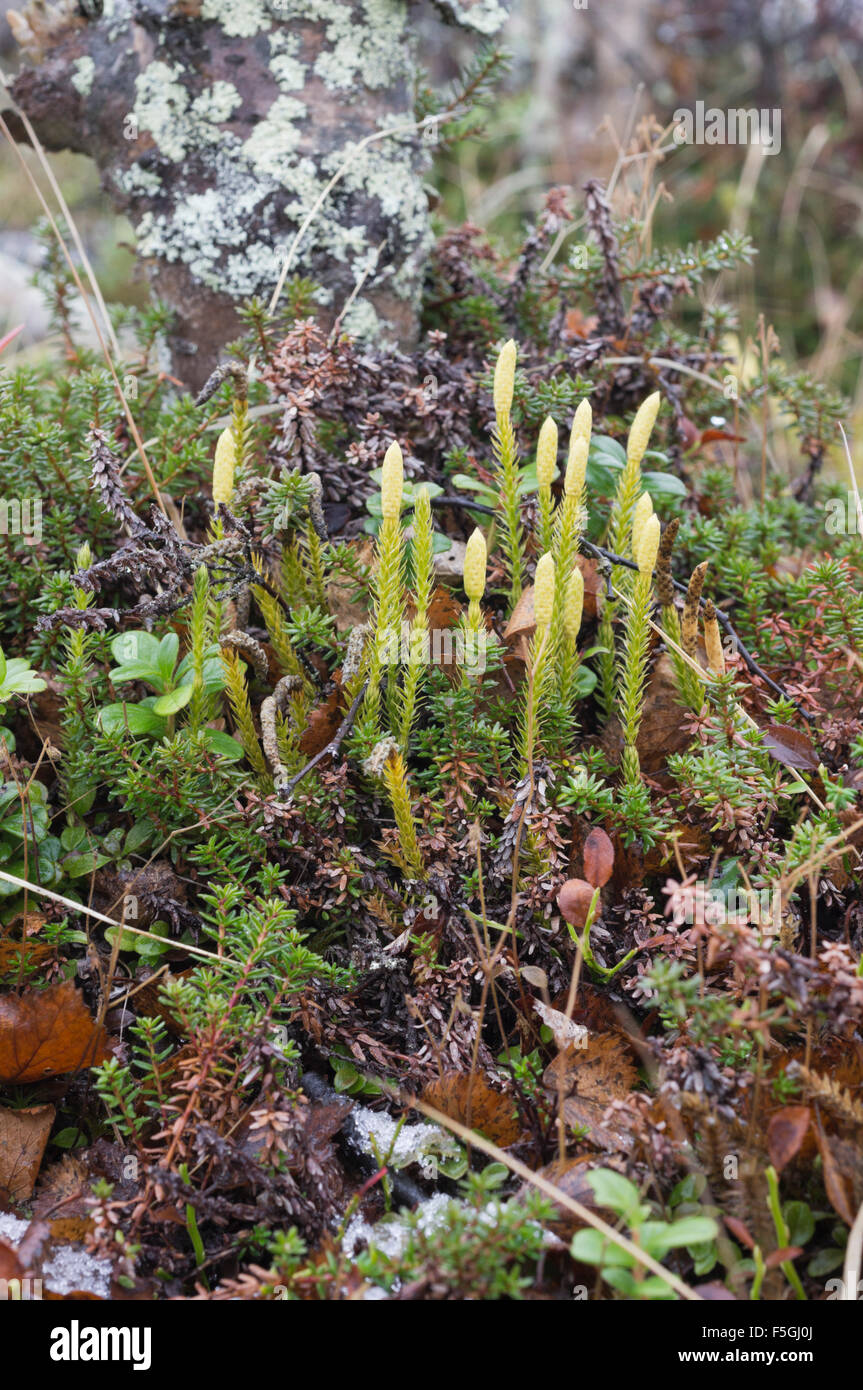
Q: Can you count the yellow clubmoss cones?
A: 12